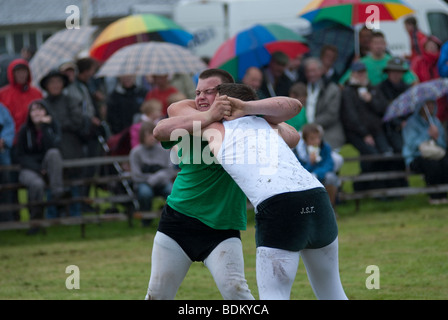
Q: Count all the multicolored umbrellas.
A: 3